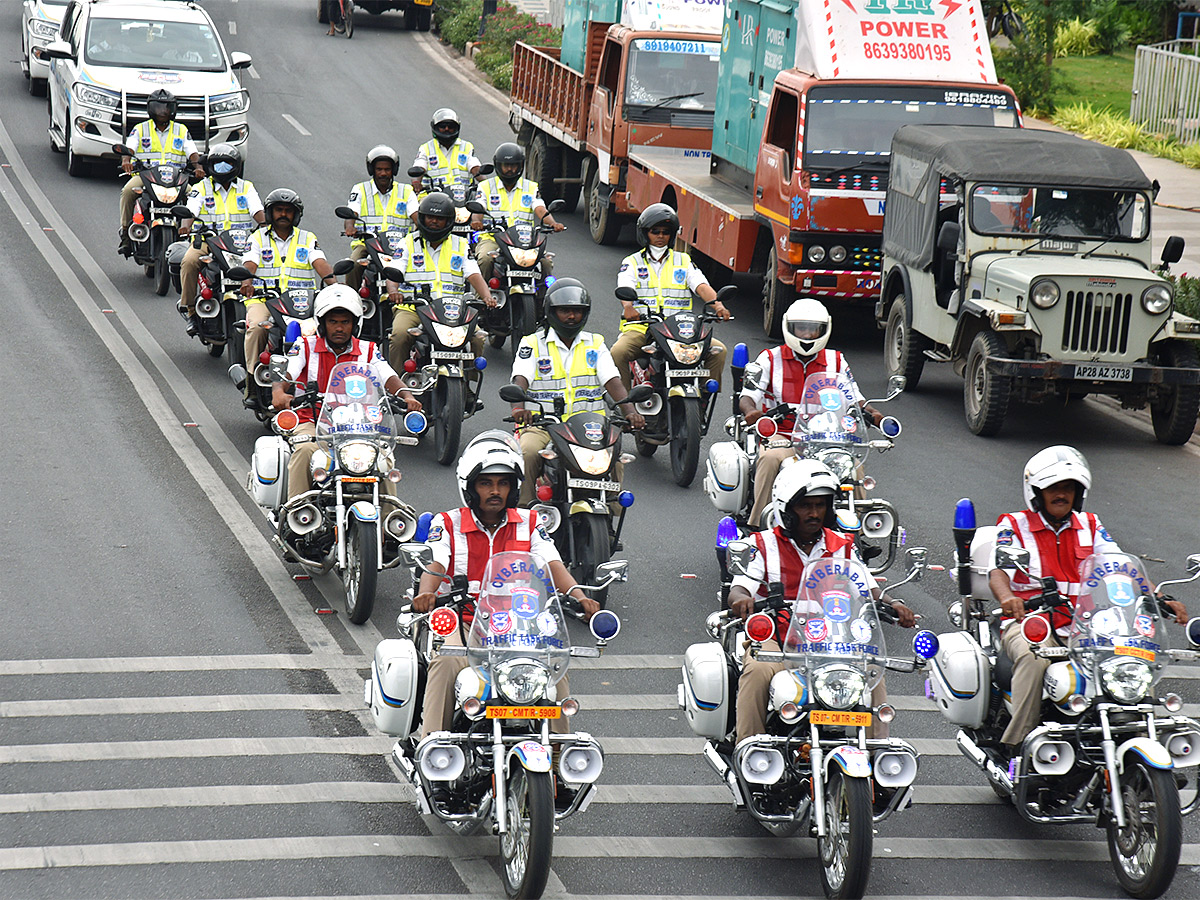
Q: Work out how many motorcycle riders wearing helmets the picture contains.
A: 14